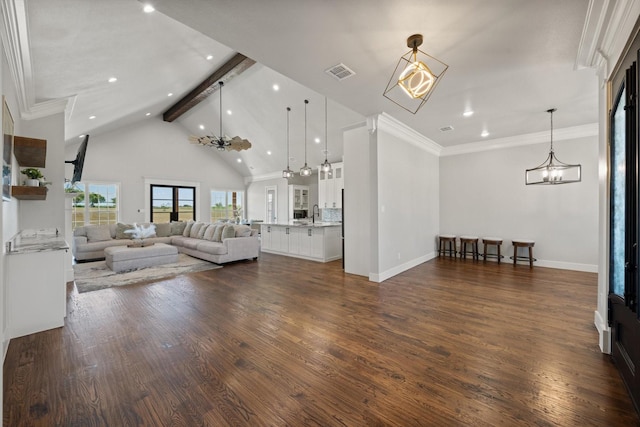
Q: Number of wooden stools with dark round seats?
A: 4